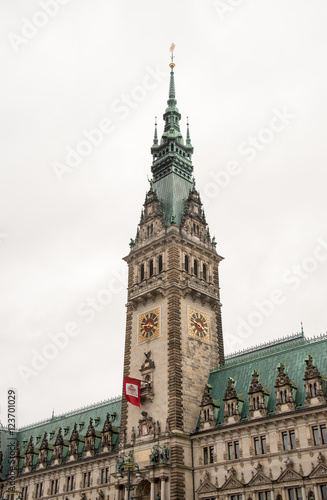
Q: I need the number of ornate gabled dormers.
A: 12